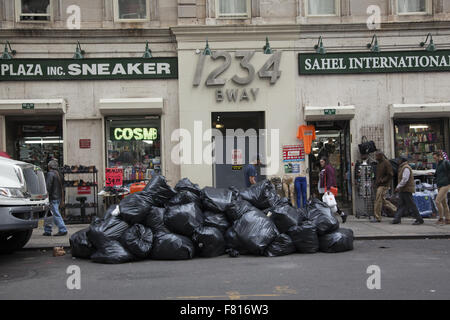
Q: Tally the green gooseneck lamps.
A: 8